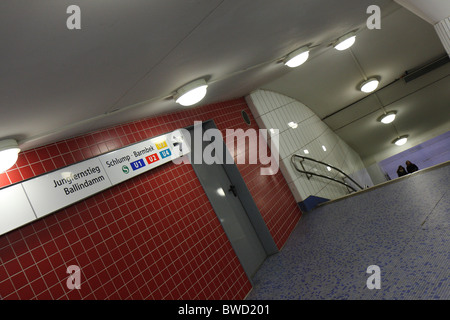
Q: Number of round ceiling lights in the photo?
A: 7